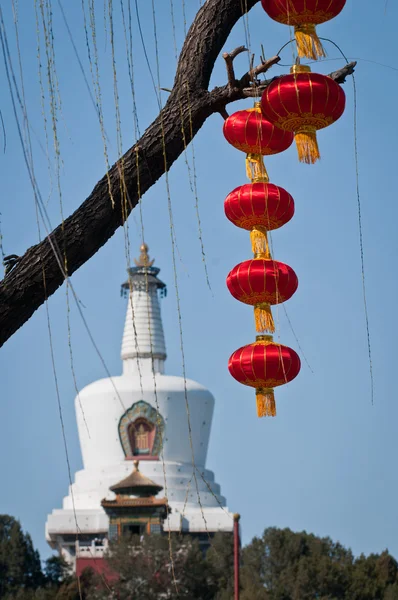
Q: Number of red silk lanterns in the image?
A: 6